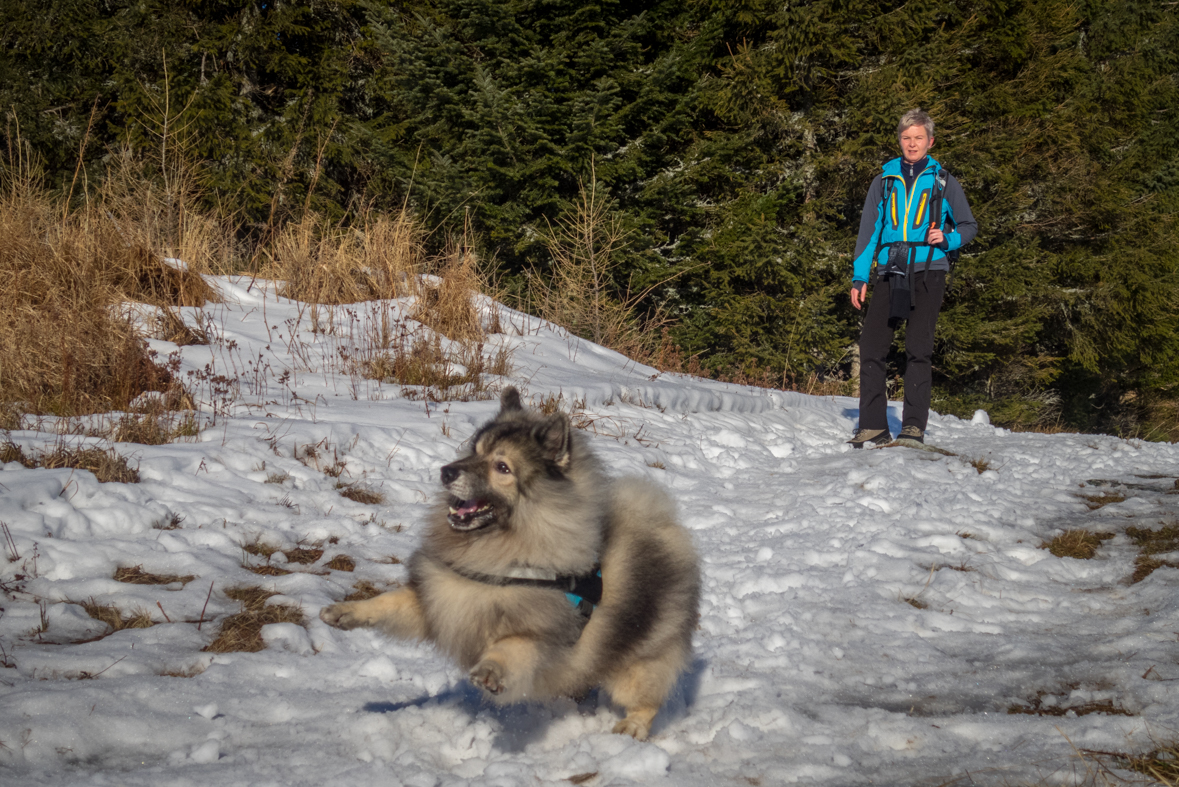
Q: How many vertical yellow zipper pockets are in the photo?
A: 2